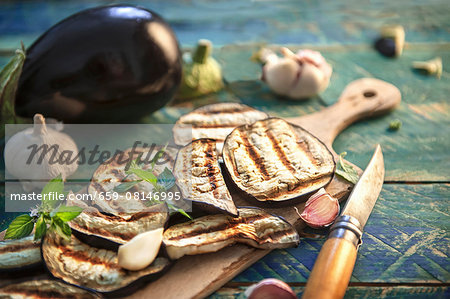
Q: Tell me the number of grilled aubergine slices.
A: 9